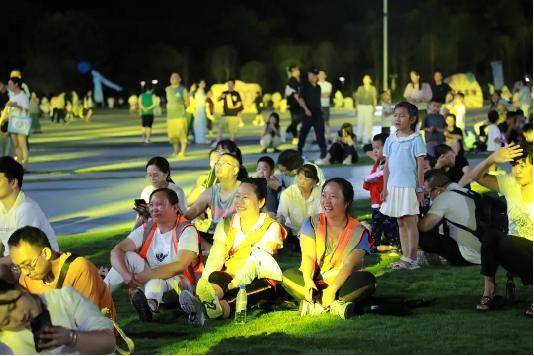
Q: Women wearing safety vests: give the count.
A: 3